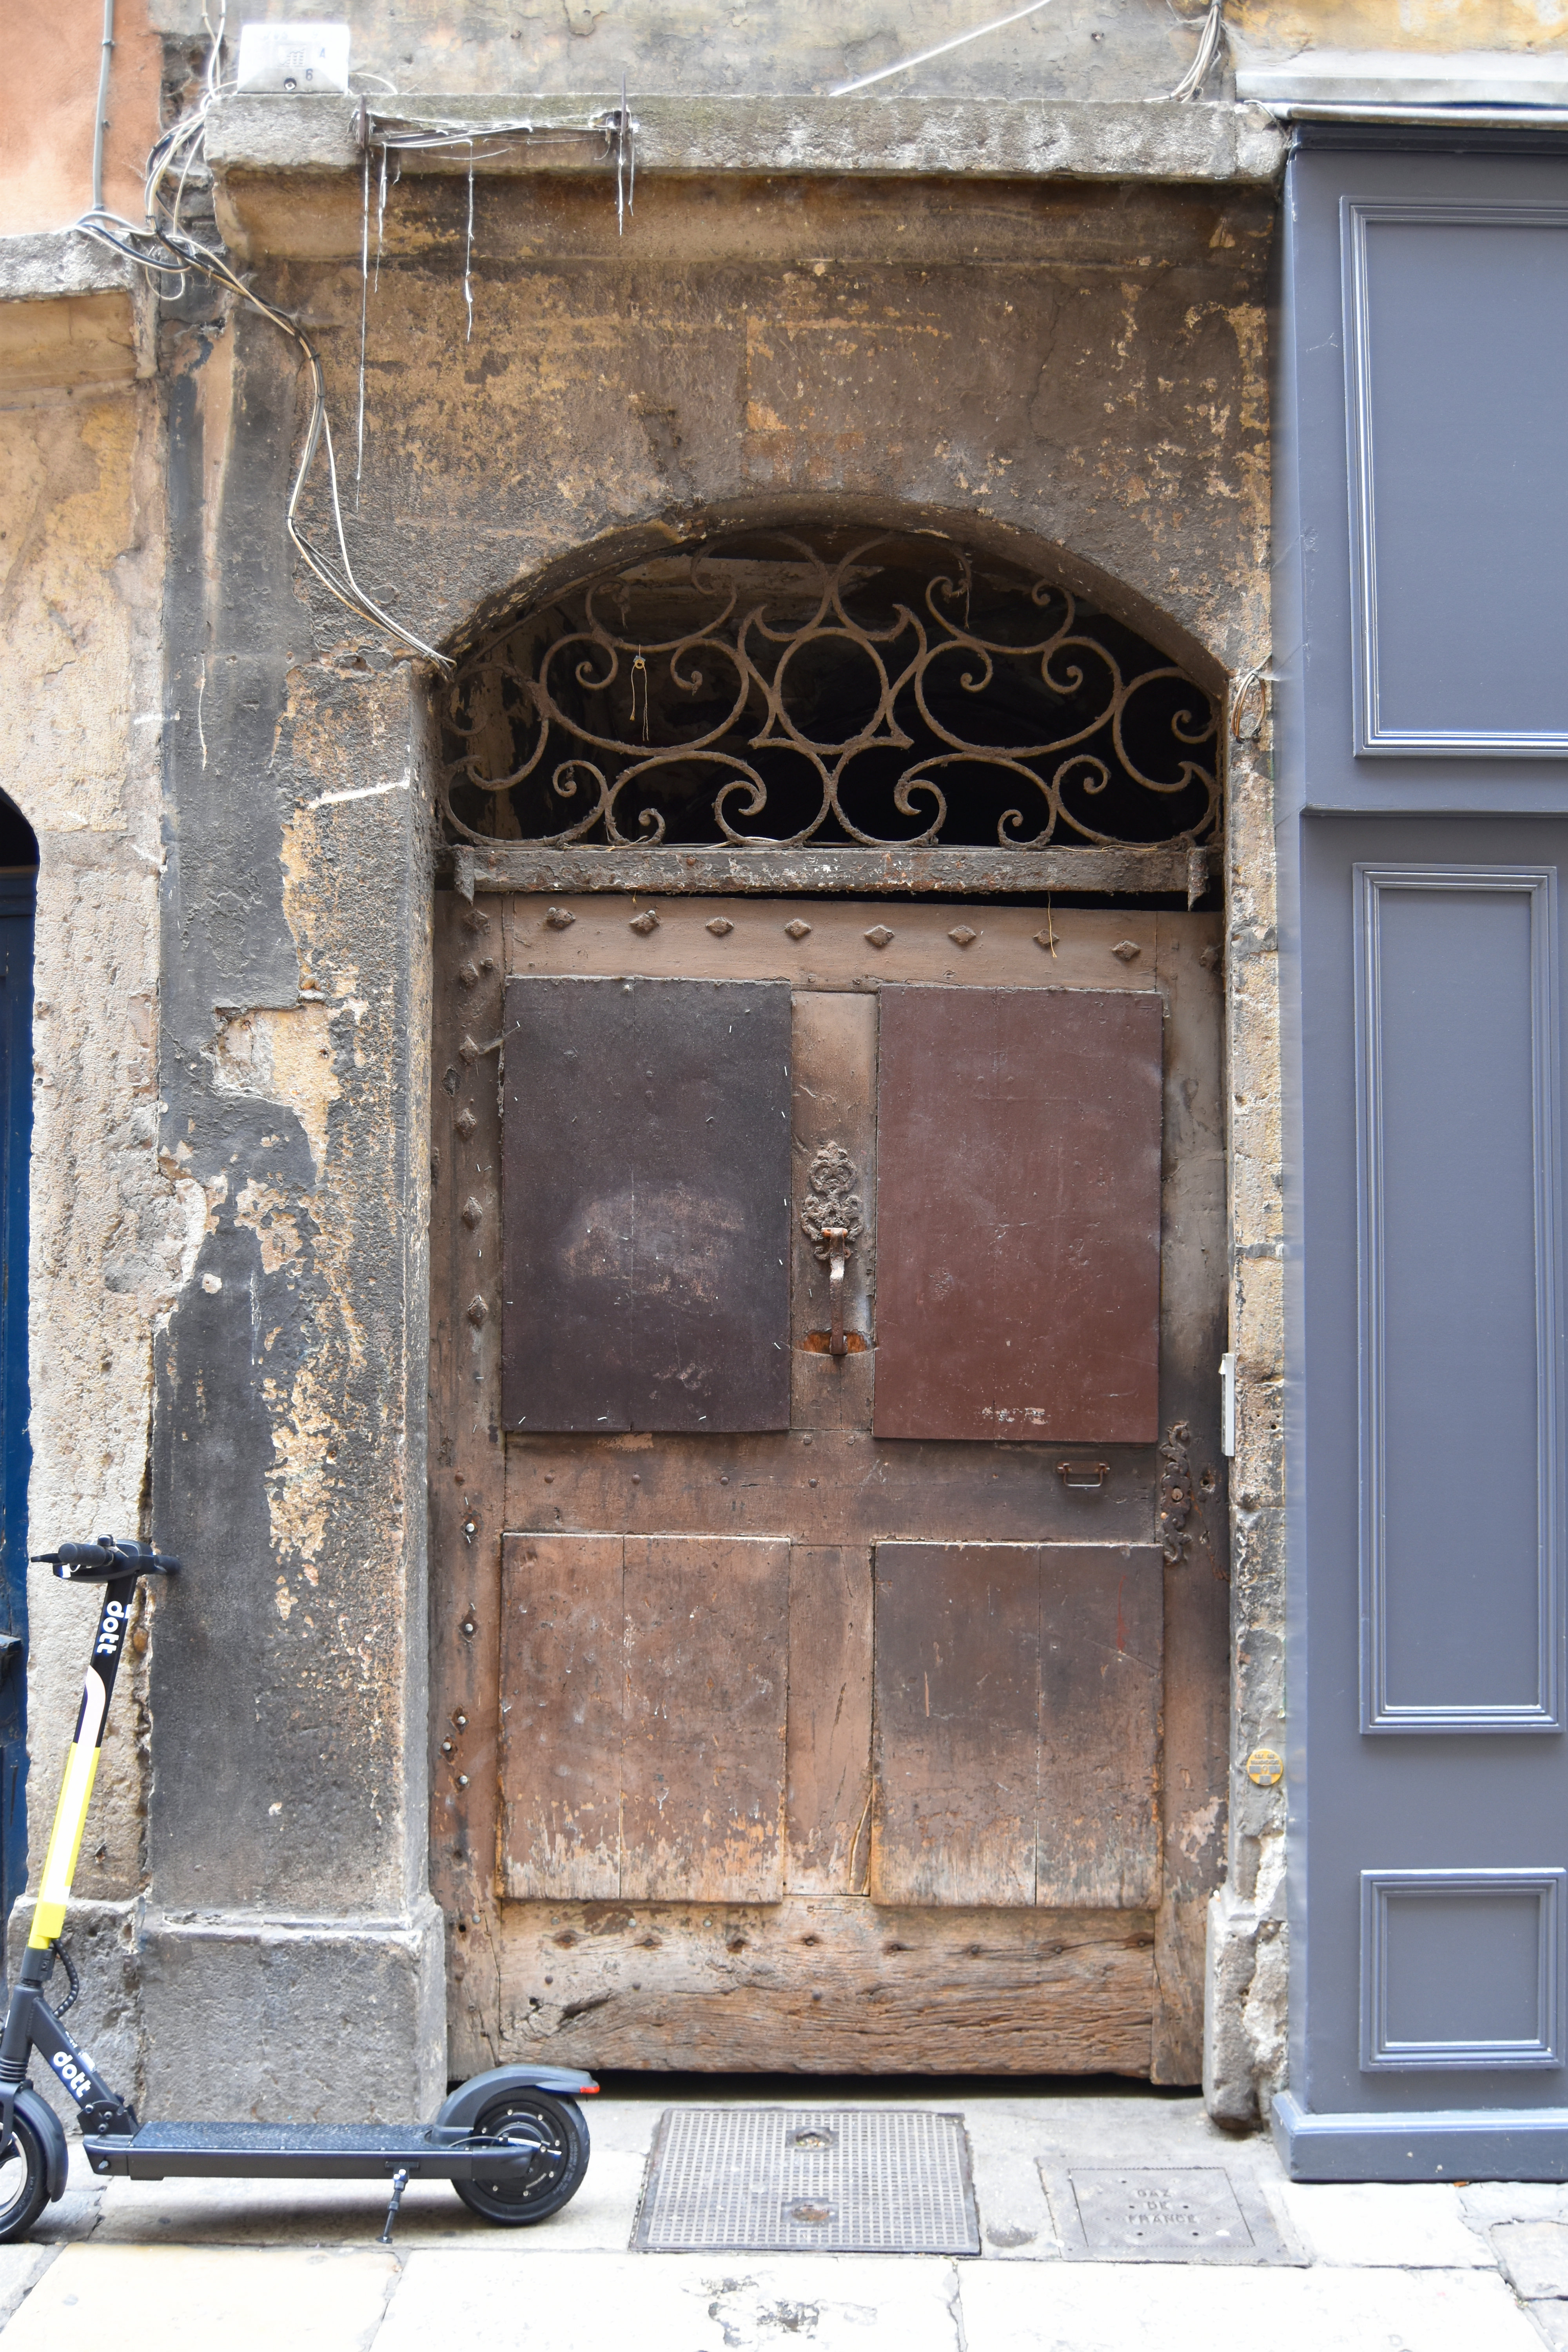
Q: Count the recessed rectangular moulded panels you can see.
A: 3